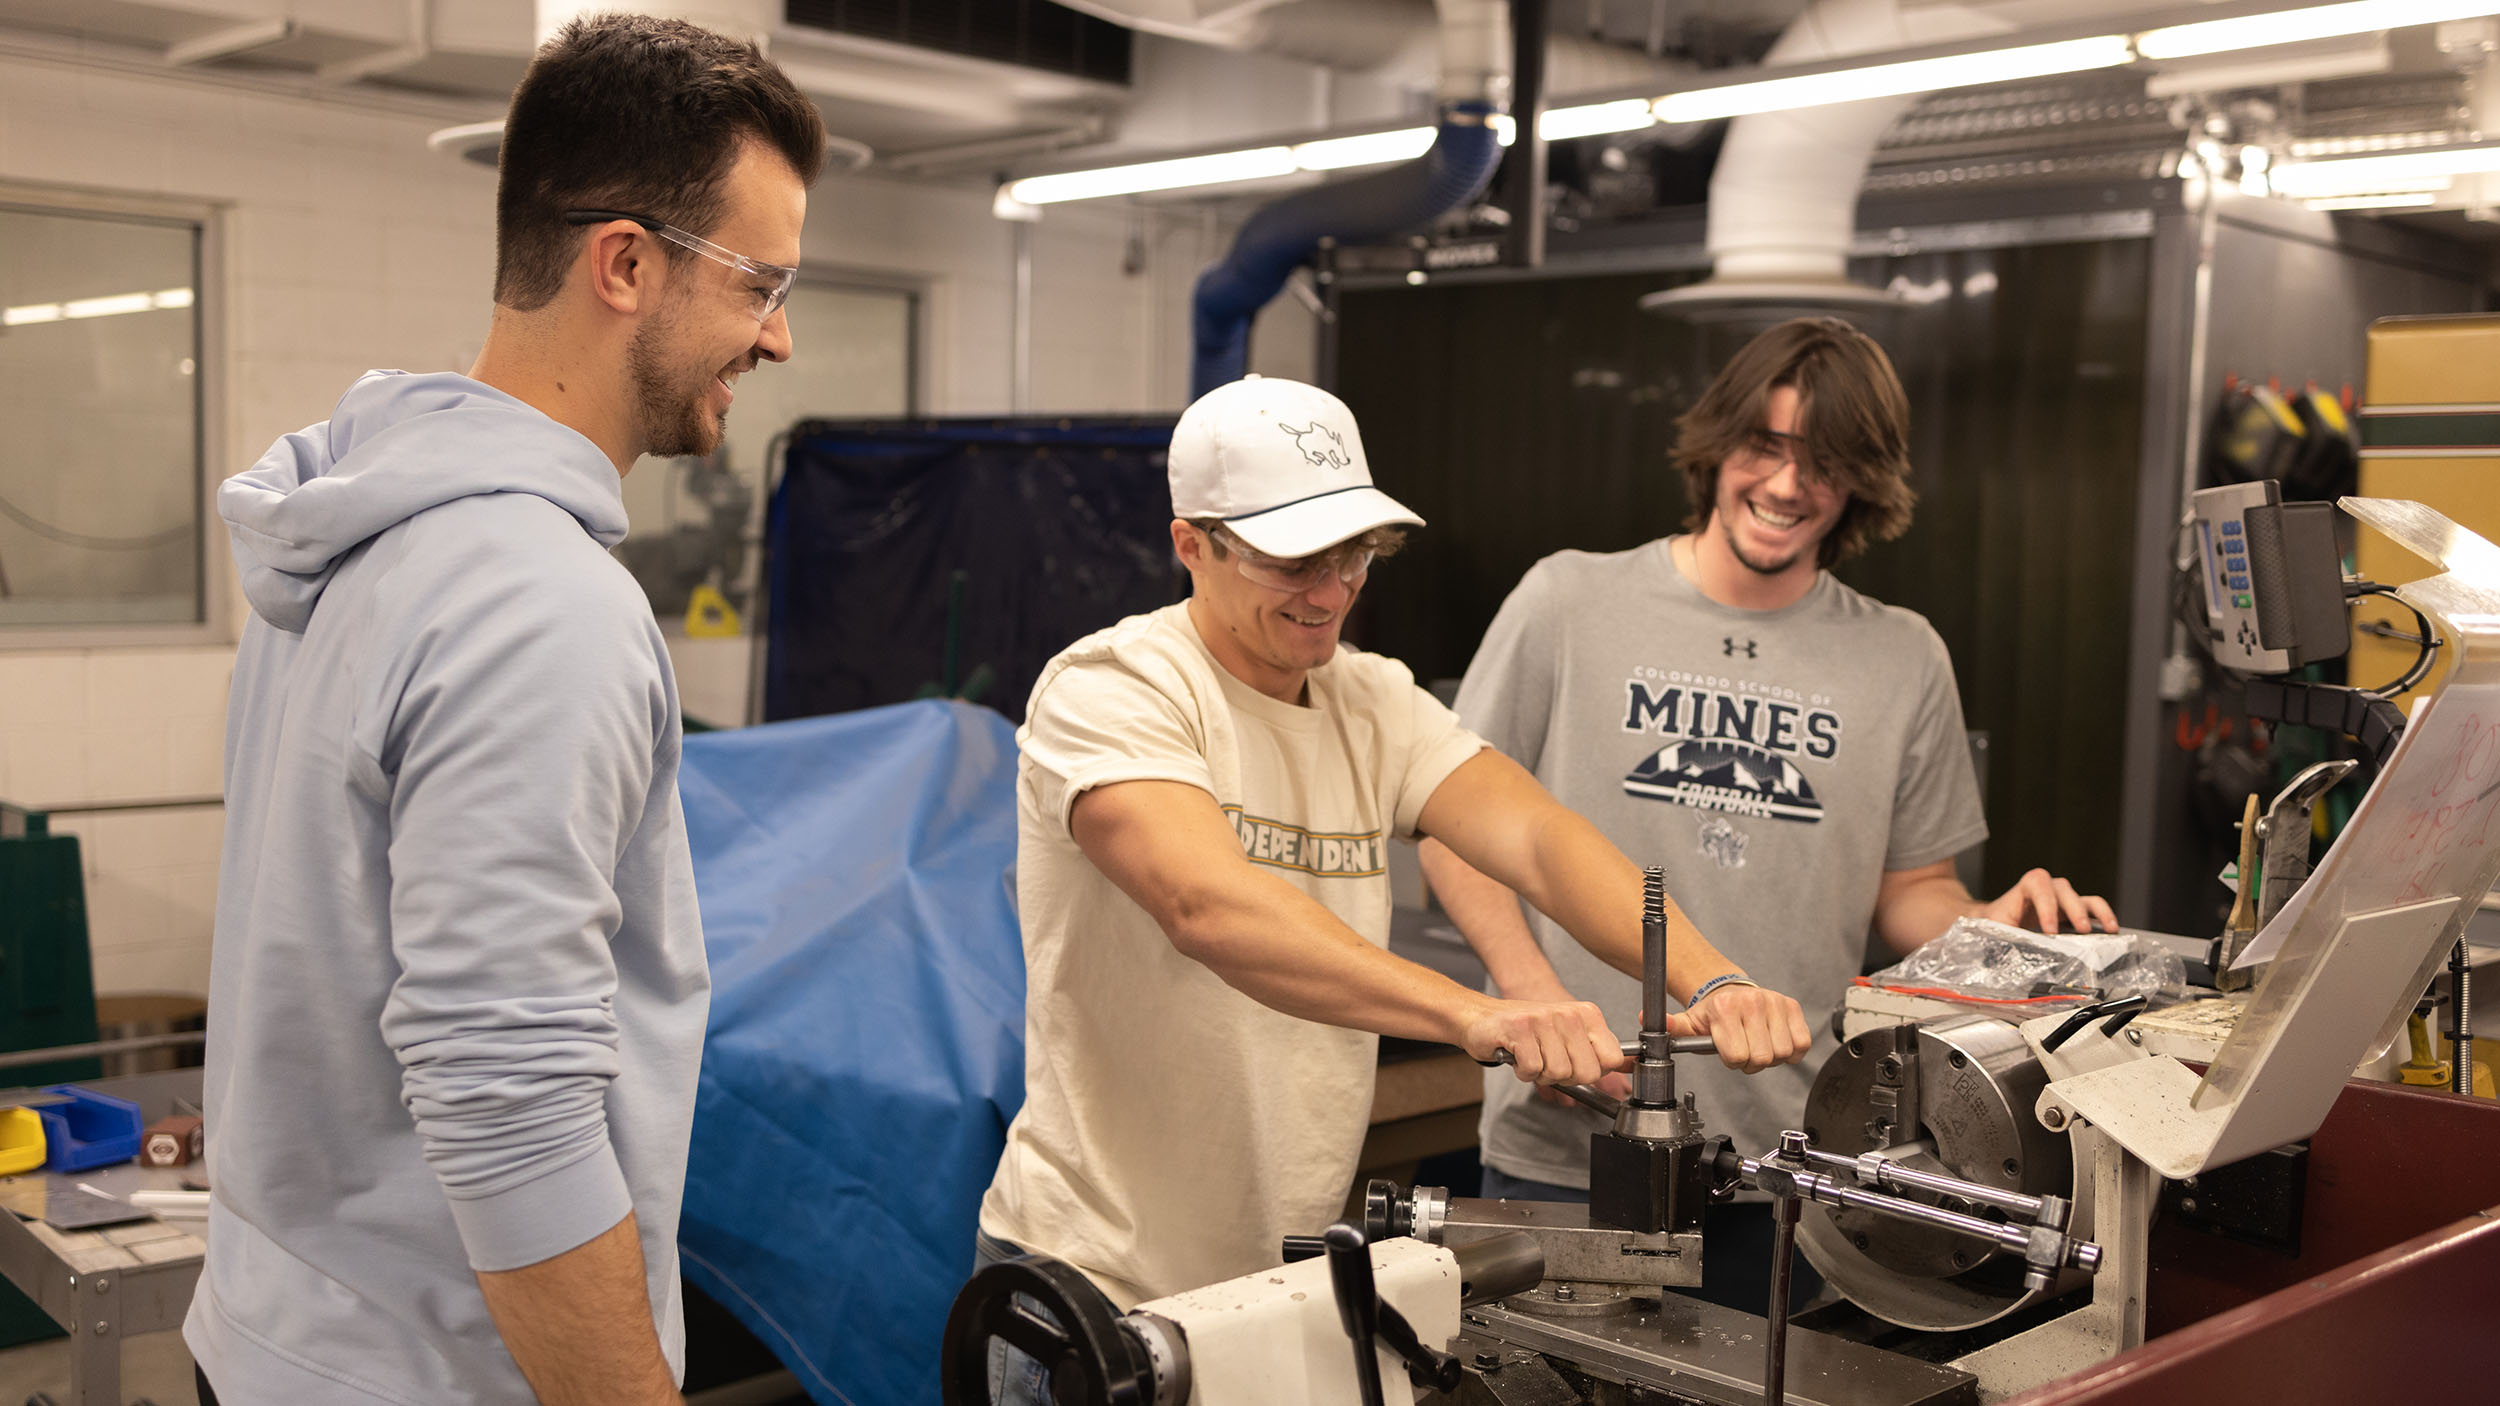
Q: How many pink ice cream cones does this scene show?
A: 0